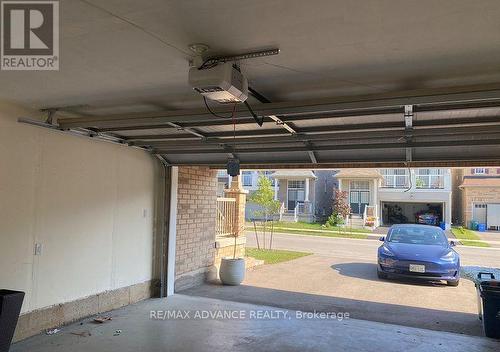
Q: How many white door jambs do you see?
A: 1